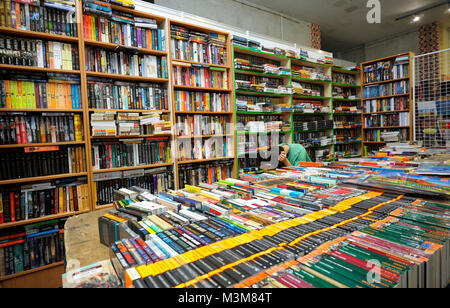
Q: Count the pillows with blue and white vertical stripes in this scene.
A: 0